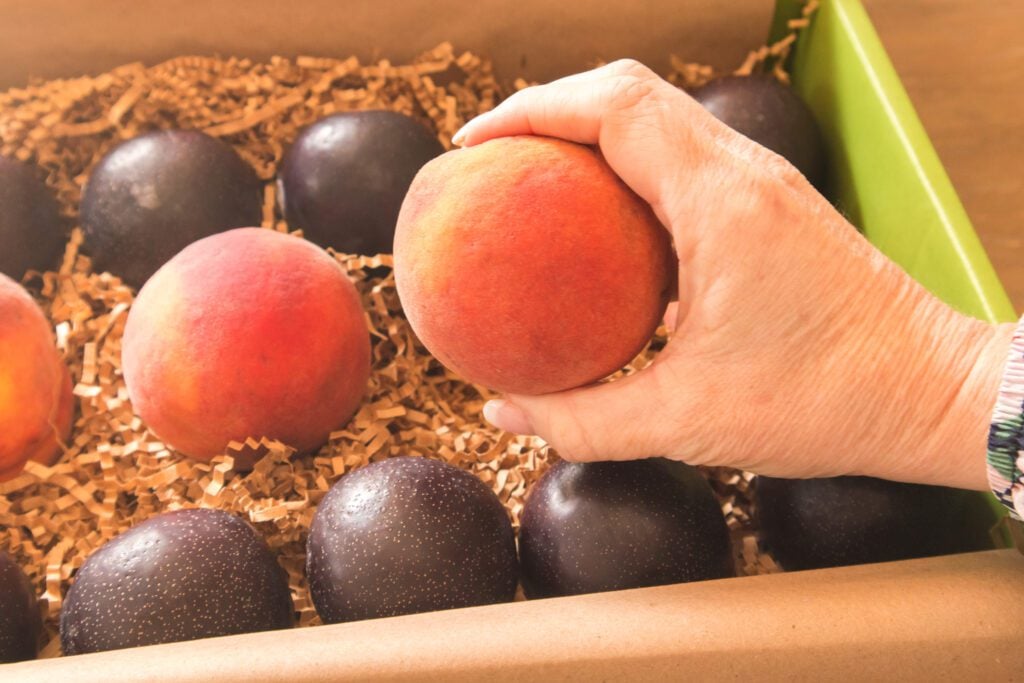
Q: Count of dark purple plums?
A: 9